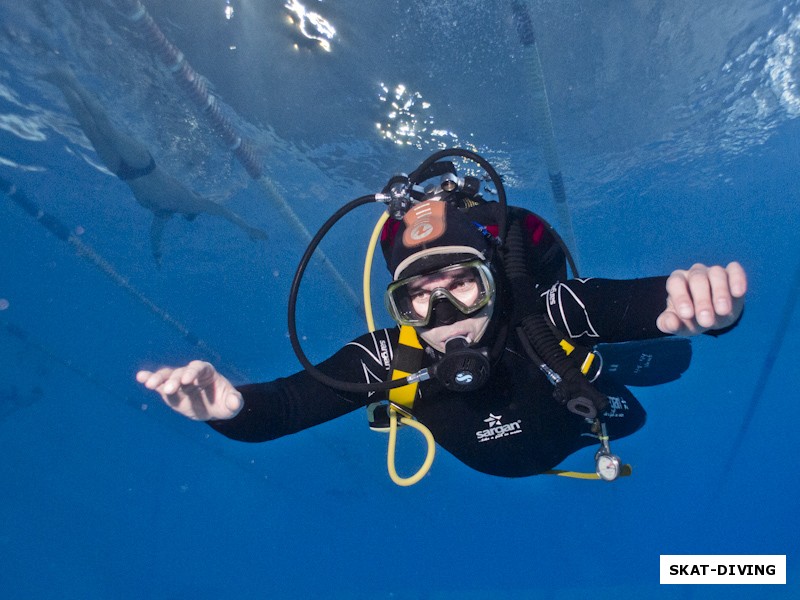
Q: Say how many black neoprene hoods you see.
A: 1